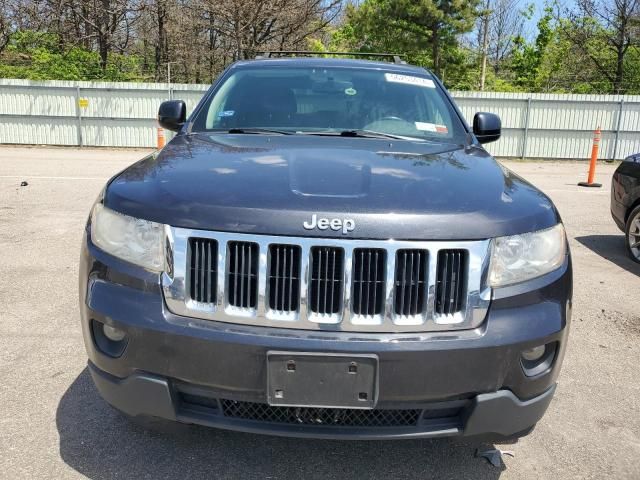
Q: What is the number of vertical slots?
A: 7